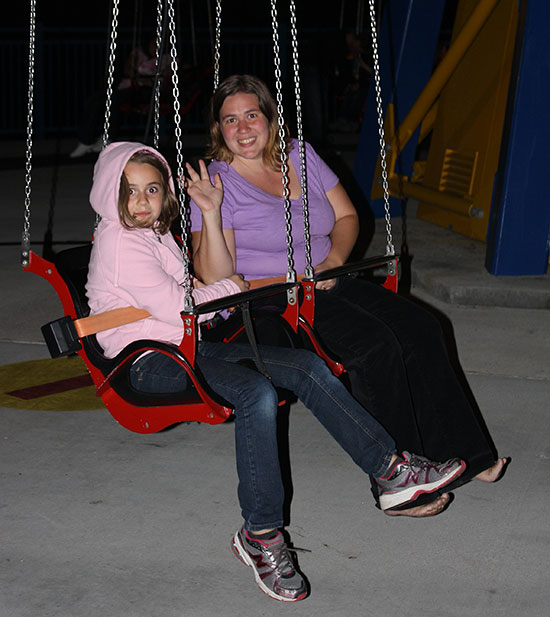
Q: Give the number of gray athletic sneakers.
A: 2